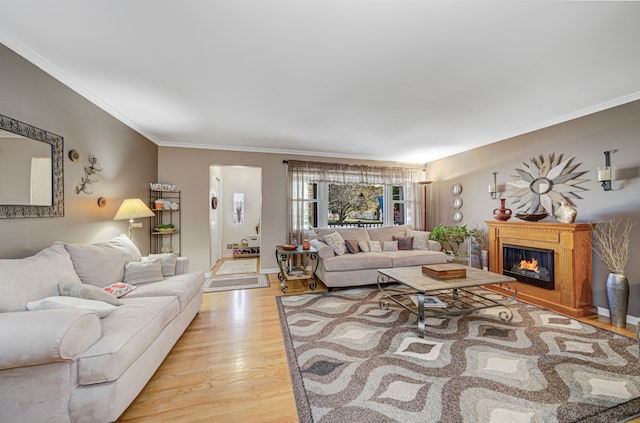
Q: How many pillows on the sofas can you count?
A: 12